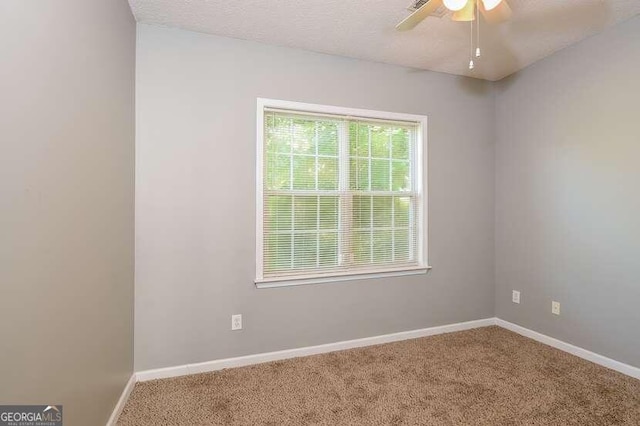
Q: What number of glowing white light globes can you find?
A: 2